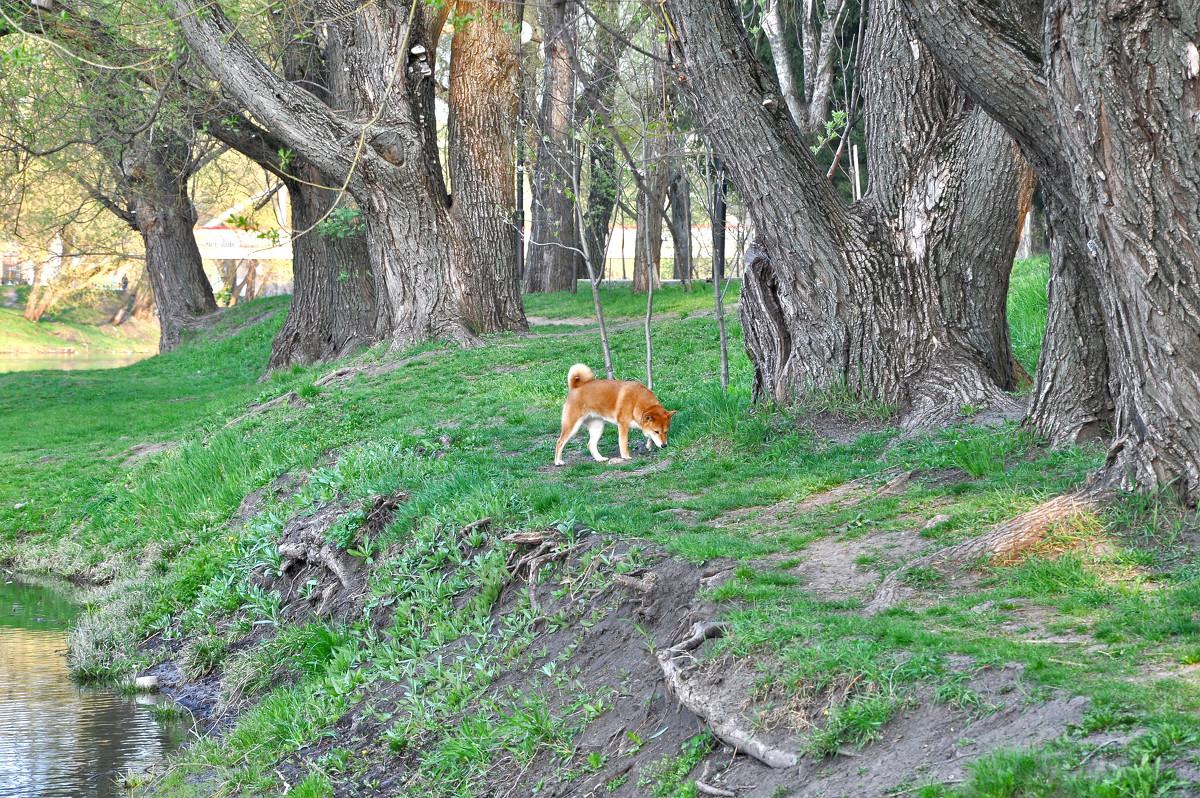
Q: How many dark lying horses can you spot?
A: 0